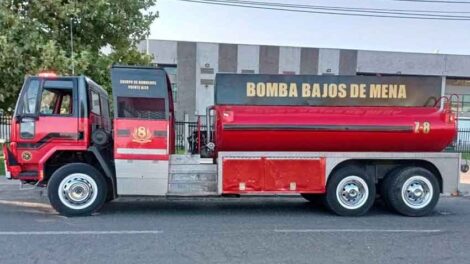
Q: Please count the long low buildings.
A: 1